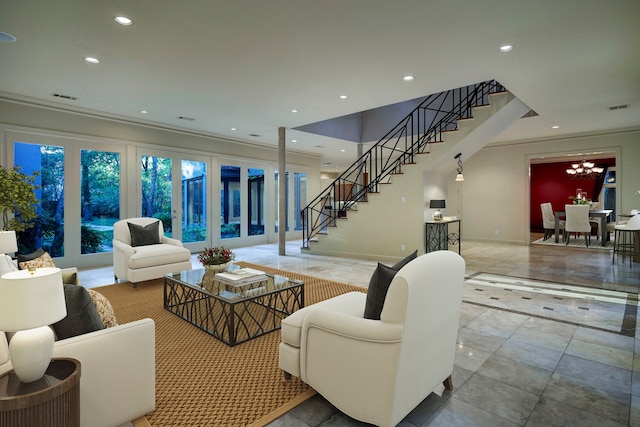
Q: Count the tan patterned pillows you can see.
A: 2